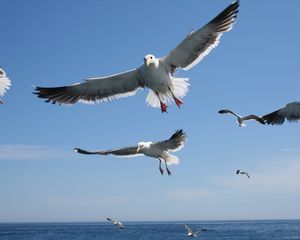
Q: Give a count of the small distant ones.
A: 3